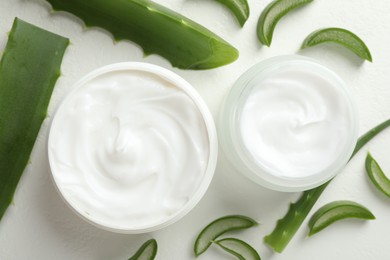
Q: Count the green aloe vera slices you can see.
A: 8